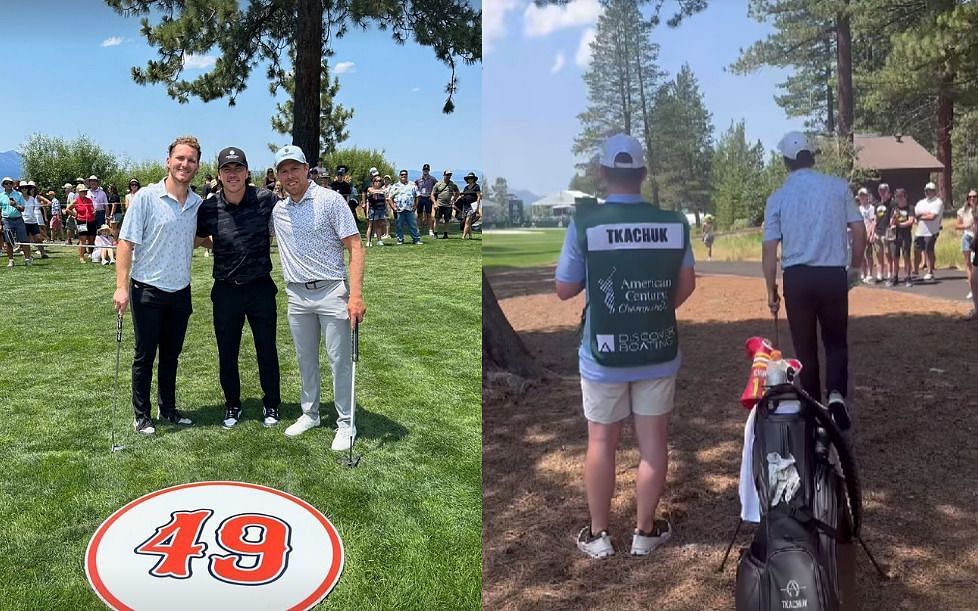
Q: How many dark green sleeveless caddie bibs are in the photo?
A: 1